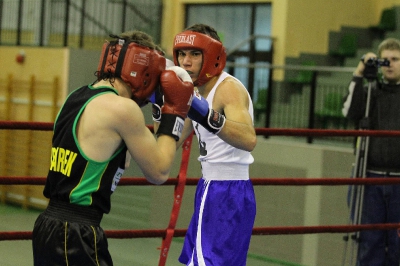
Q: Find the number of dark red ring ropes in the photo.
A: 3